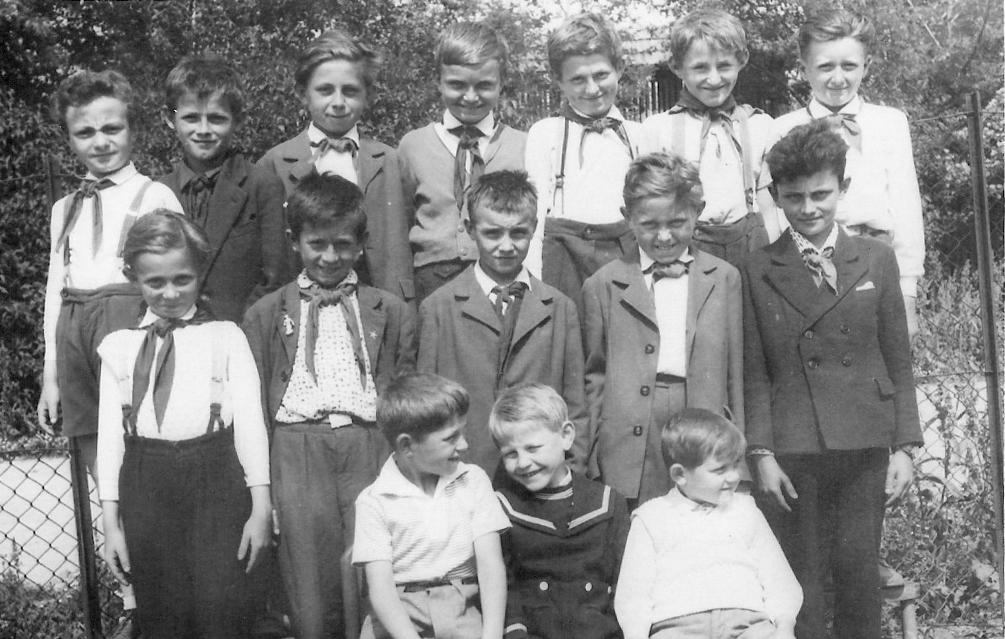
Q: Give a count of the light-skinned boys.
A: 15